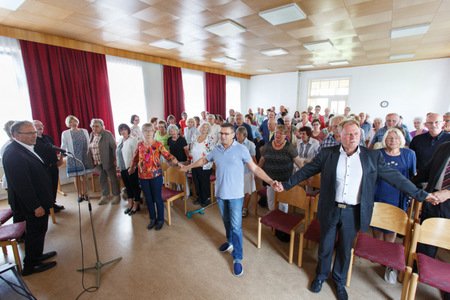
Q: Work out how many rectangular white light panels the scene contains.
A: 12